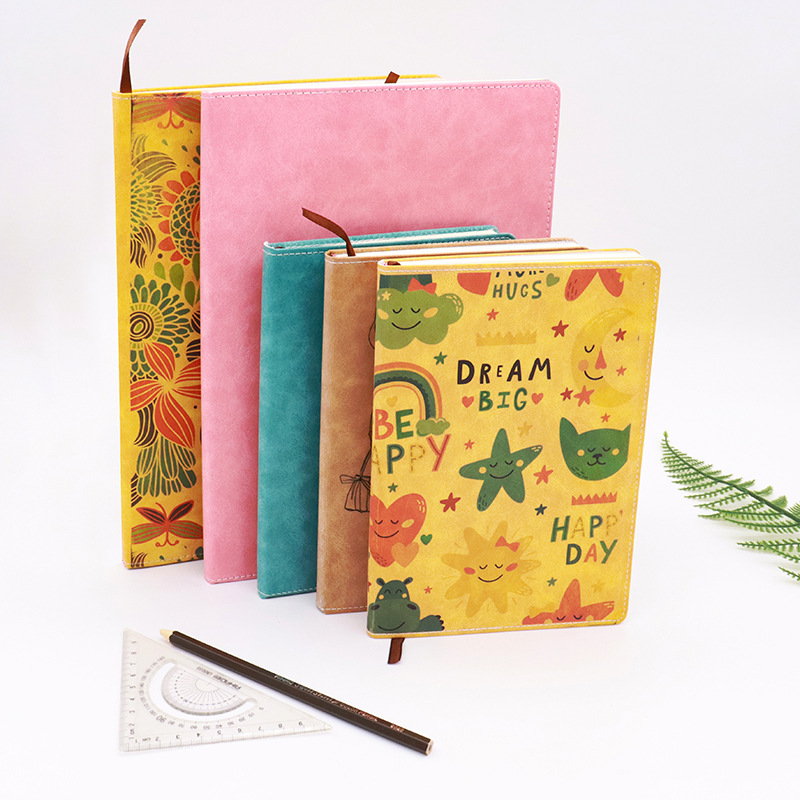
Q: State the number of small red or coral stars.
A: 11